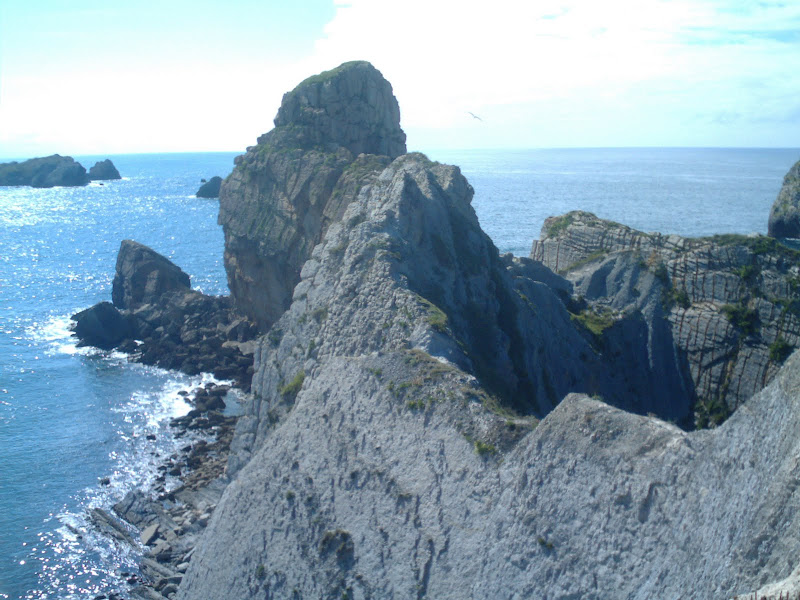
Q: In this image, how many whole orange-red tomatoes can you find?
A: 0